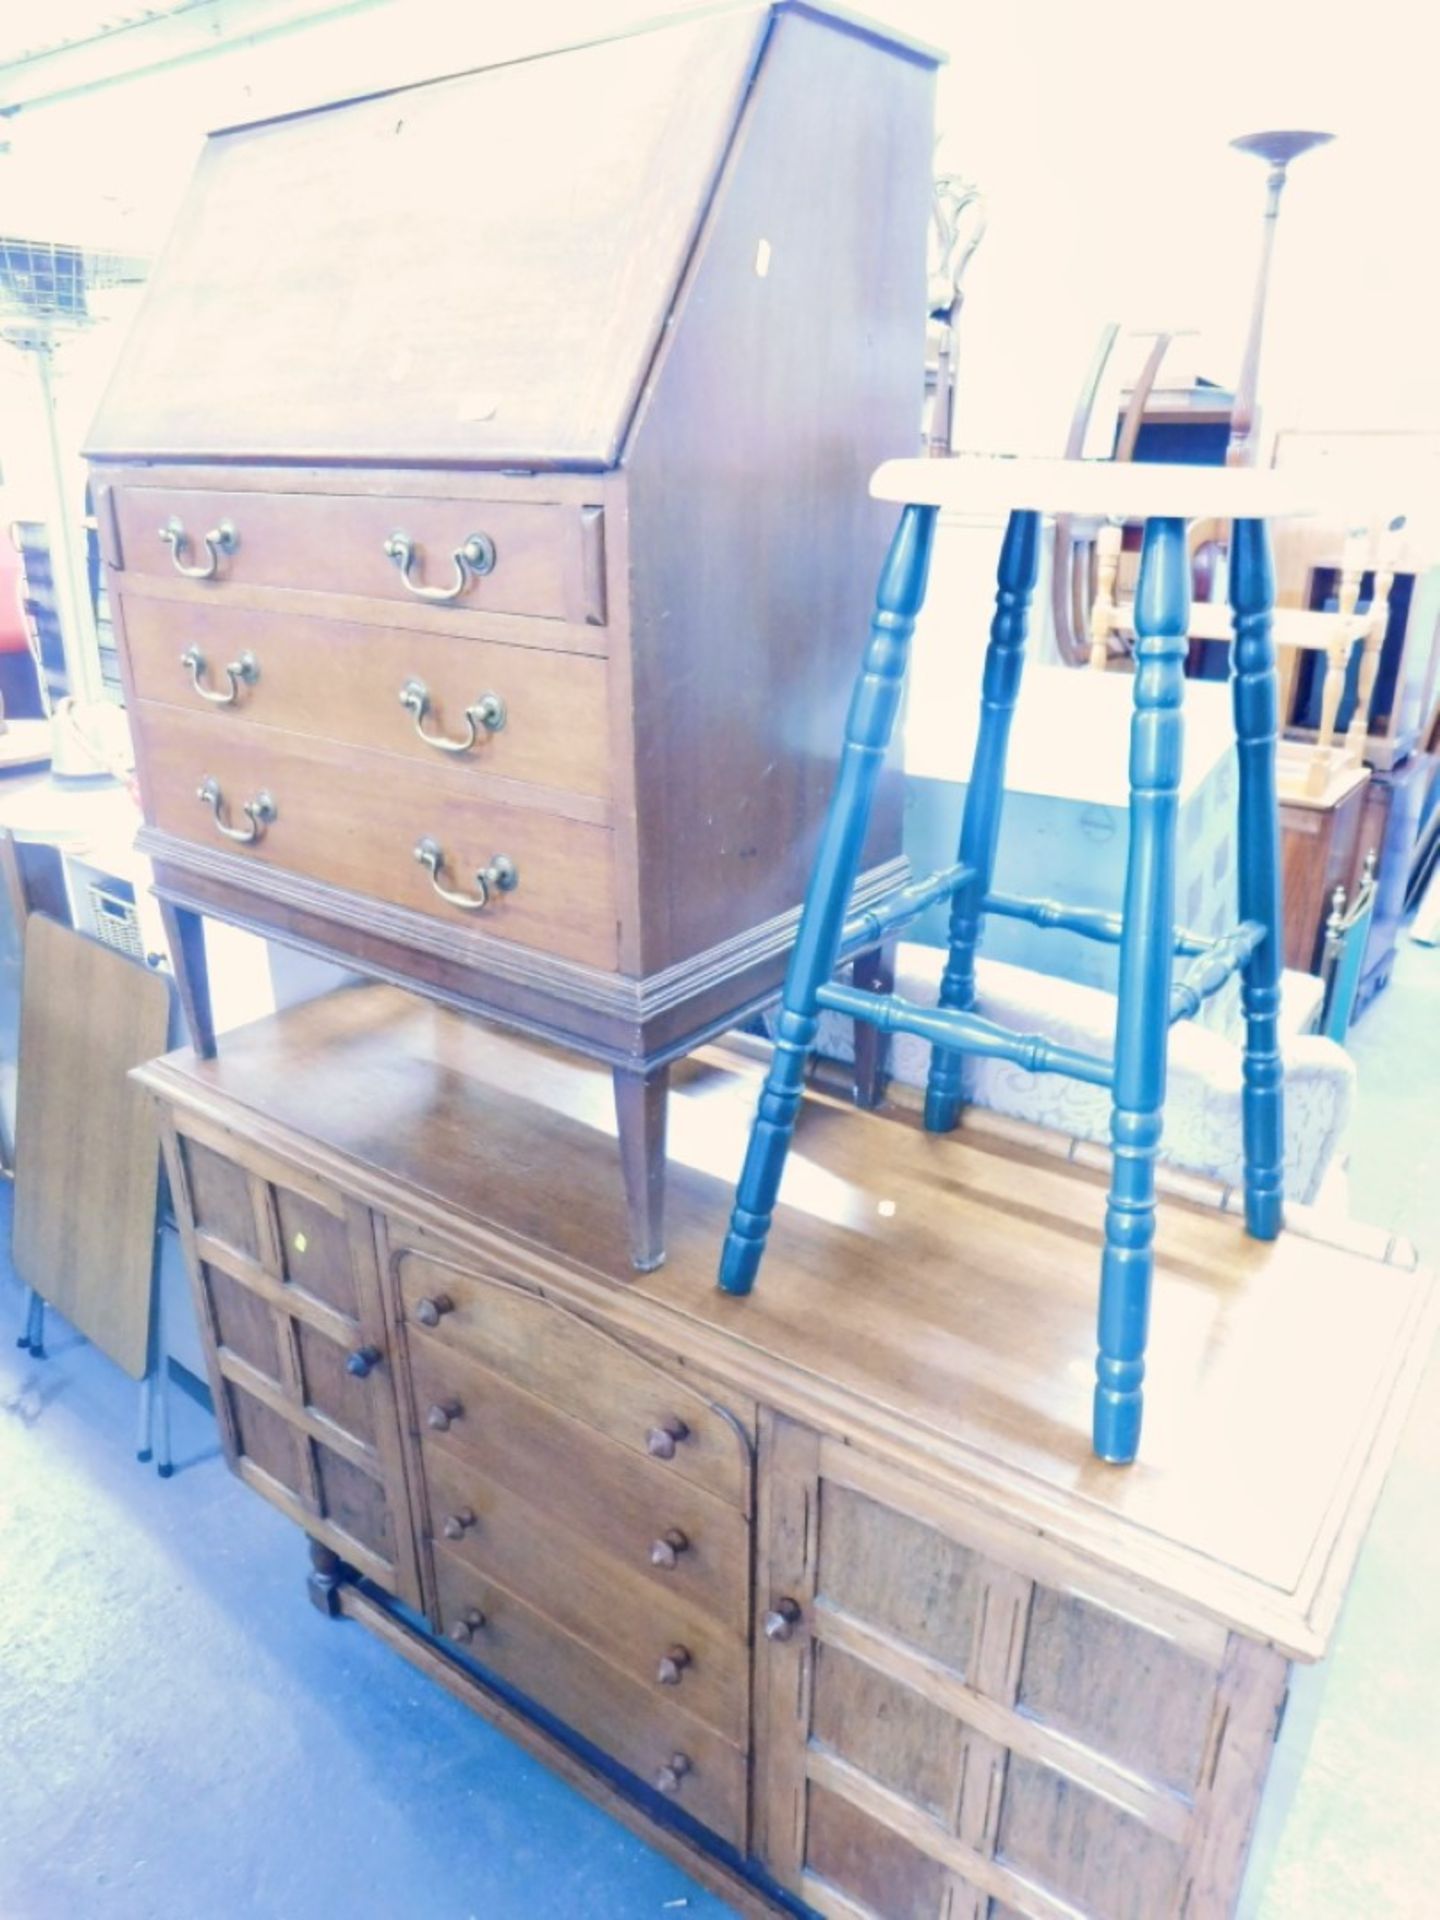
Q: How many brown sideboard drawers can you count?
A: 4